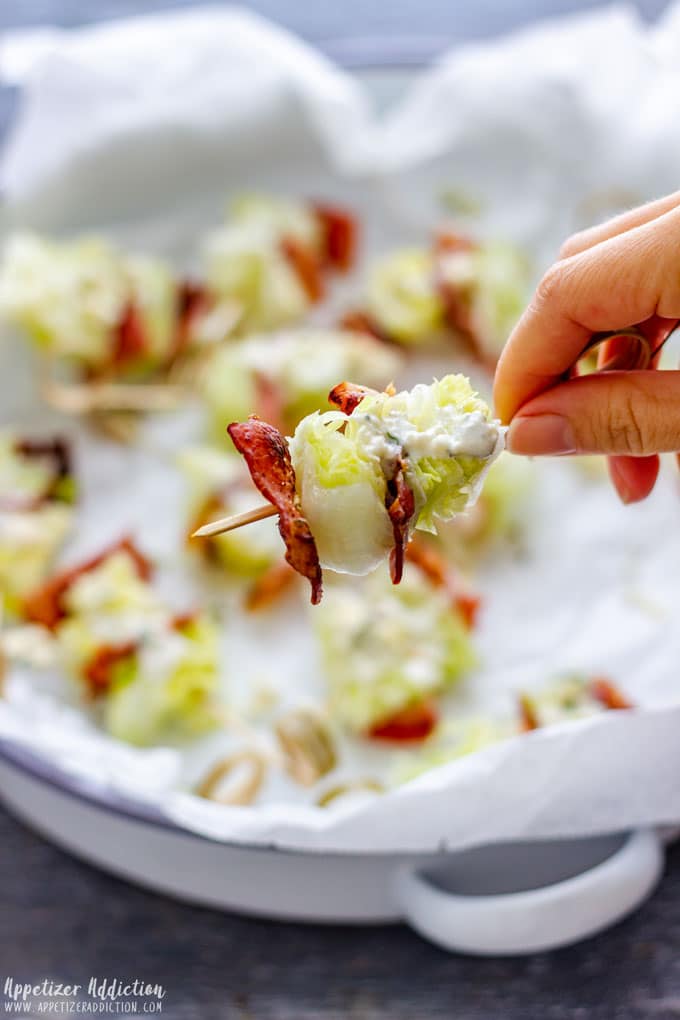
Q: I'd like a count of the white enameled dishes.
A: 1